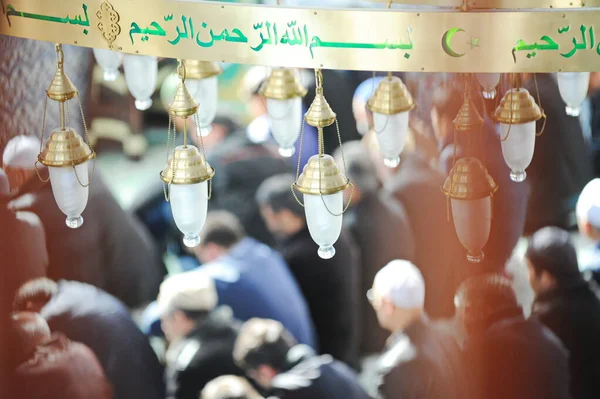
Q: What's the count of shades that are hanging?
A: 12